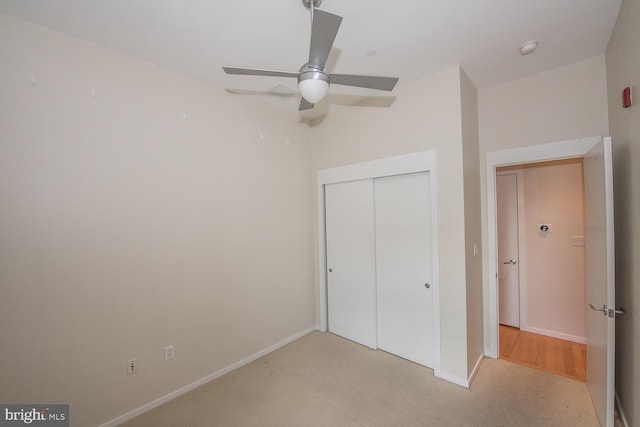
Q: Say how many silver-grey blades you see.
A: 4